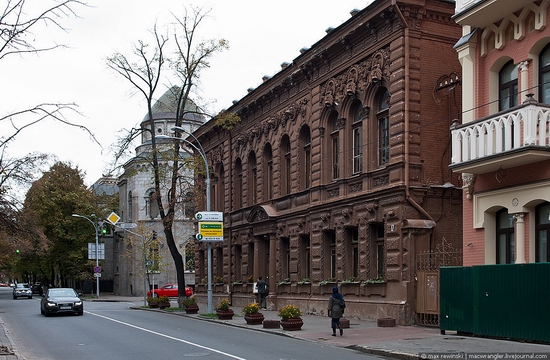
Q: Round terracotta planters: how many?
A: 6